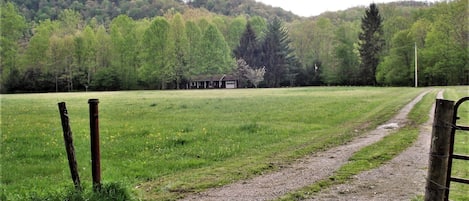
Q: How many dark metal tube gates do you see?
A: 1